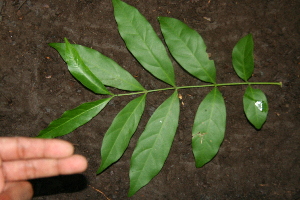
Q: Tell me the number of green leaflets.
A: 10